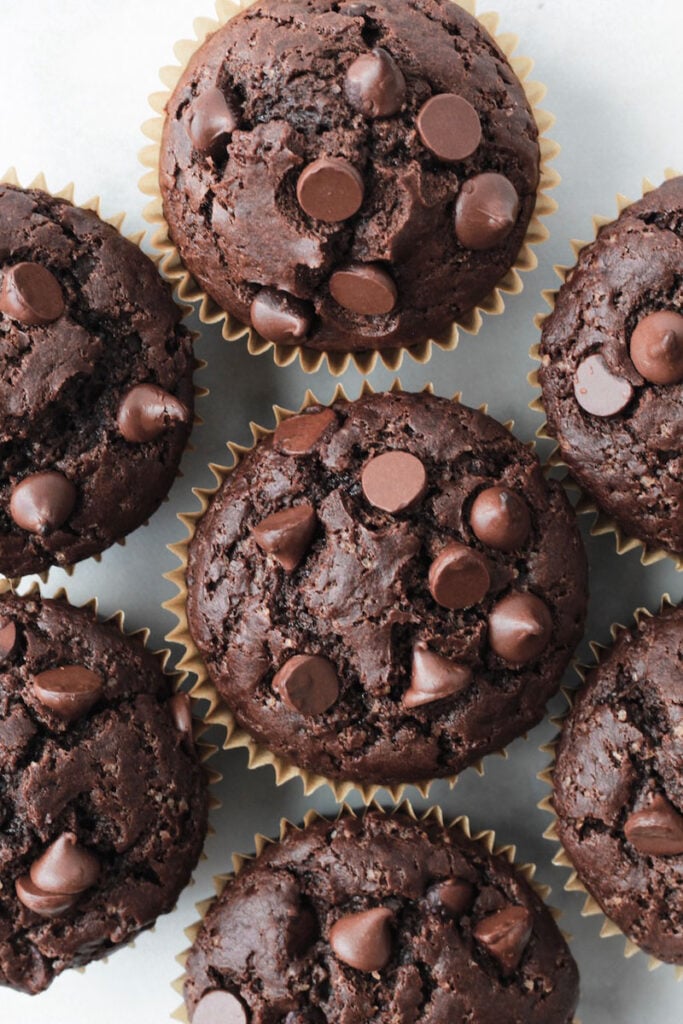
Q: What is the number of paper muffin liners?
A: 7